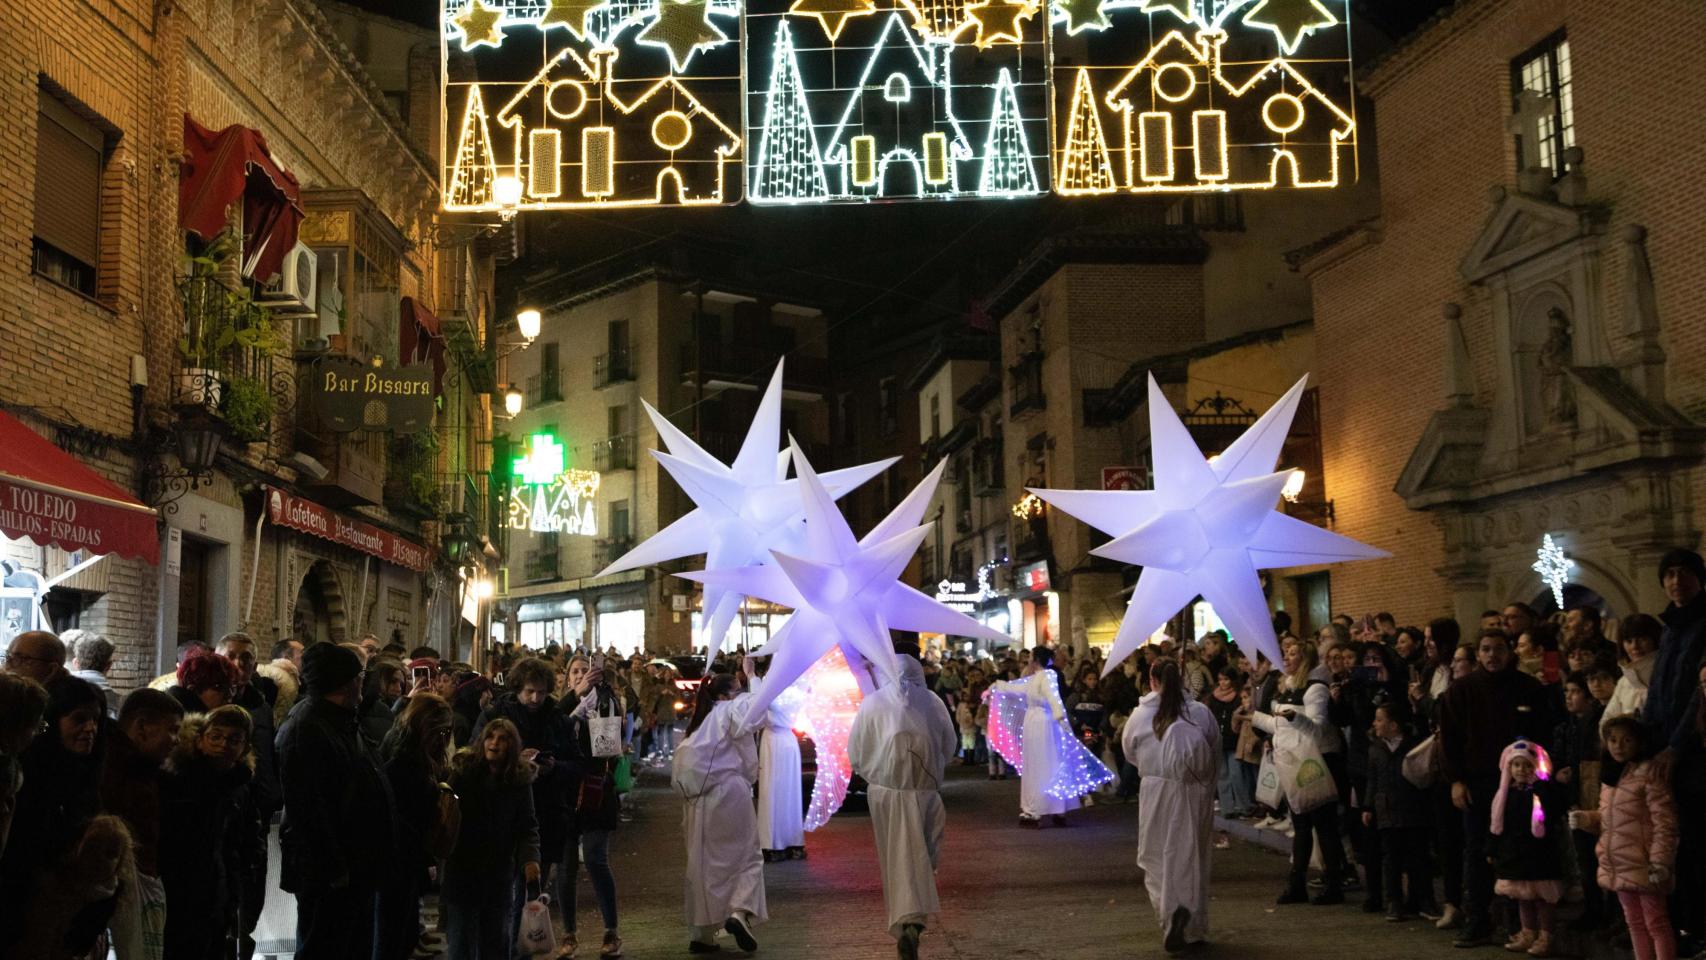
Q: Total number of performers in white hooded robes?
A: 3